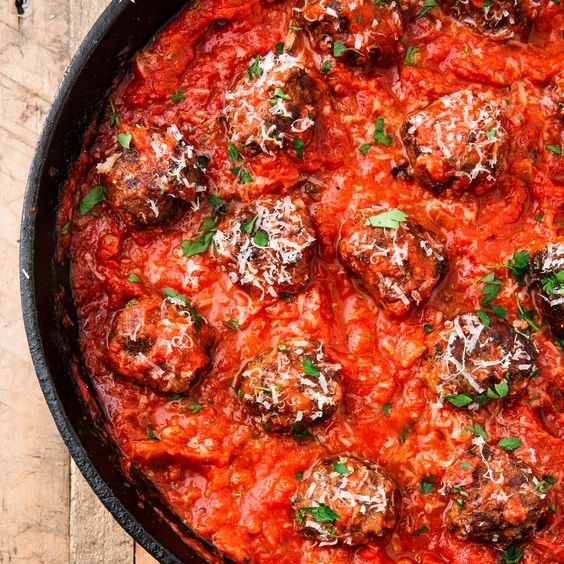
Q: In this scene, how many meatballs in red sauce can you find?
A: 13